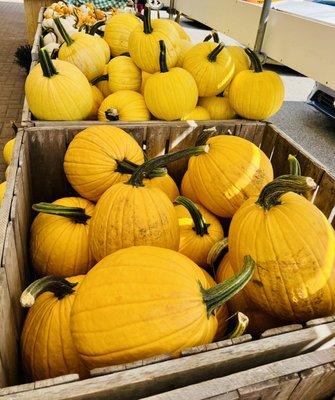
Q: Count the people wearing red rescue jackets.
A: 0